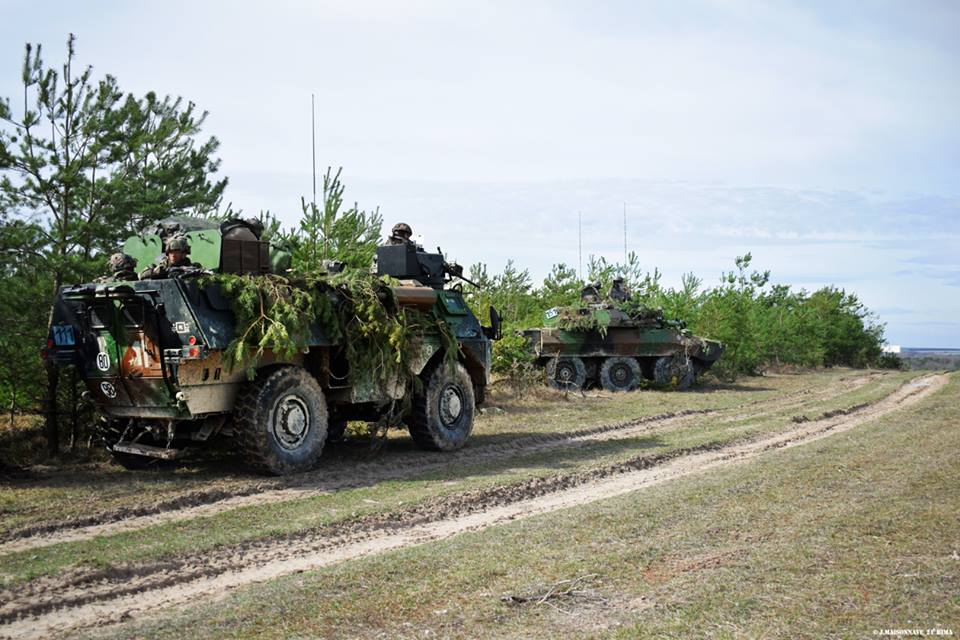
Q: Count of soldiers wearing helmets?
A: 5